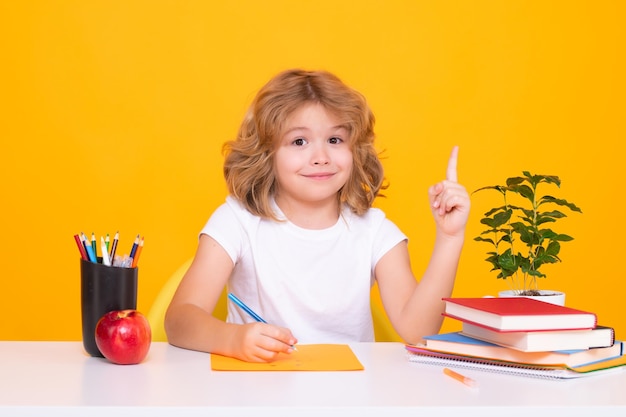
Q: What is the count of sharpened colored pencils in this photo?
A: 8